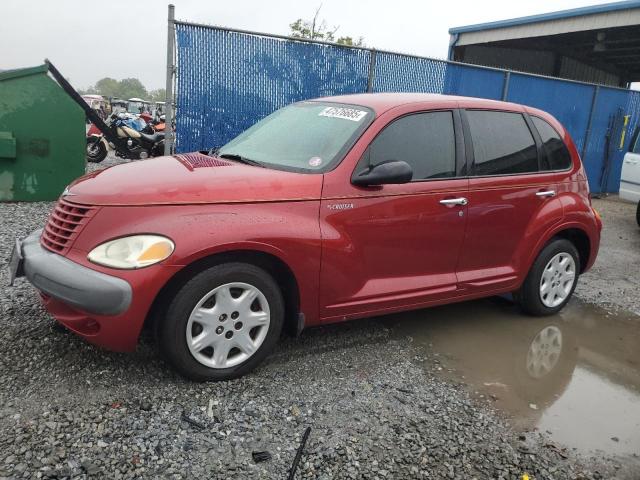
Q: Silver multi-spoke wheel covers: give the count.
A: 2